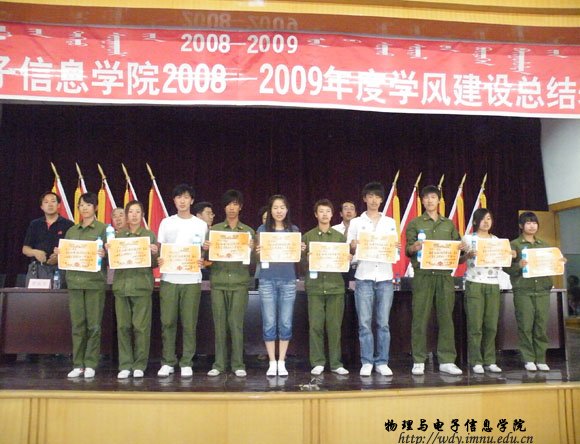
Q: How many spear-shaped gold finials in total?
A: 10